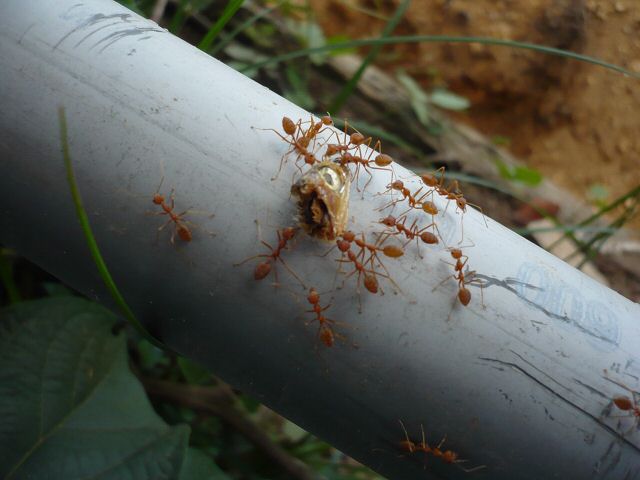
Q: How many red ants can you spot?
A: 15